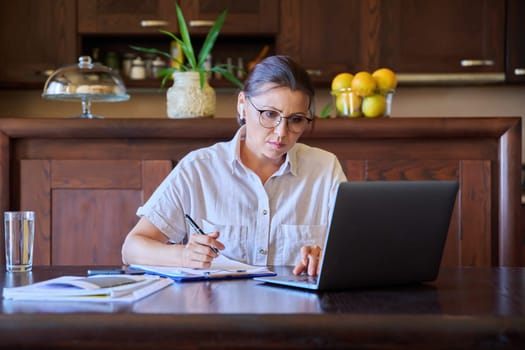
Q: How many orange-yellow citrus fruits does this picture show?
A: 5